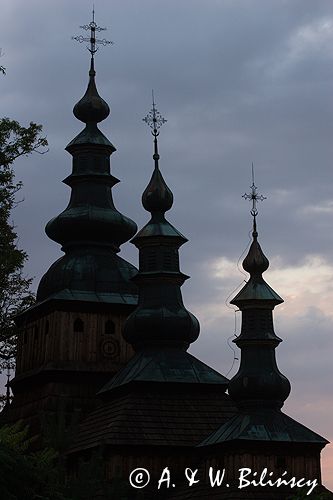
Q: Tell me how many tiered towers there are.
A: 3